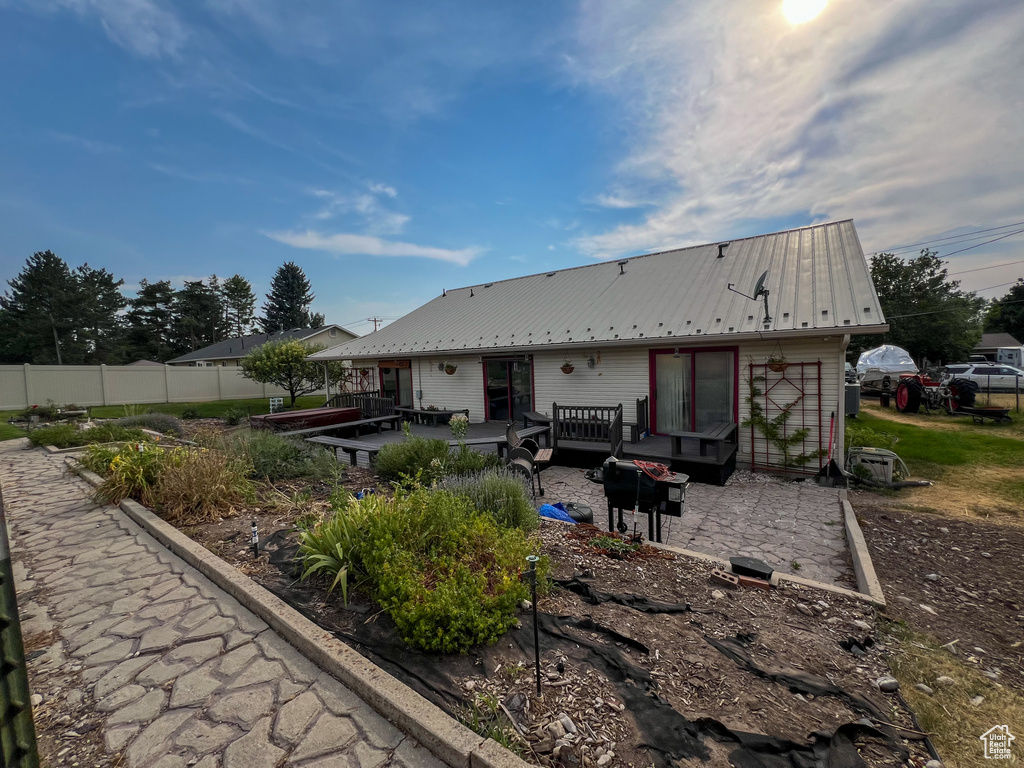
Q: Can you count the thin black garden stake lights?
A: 2